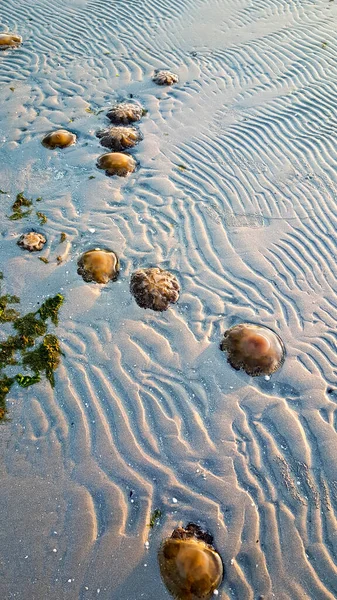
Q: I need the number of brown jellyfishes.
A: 11